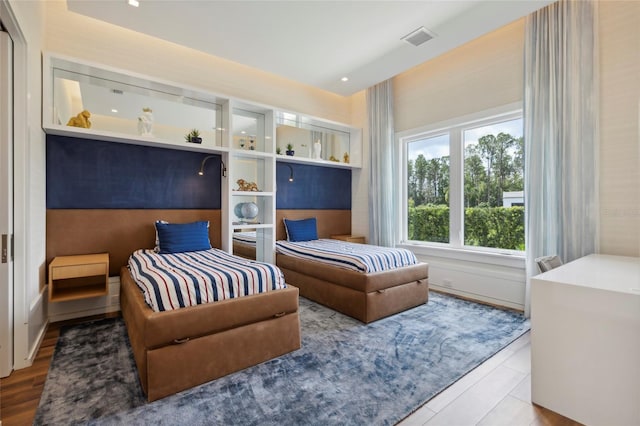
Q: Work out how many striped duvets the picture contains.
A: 2